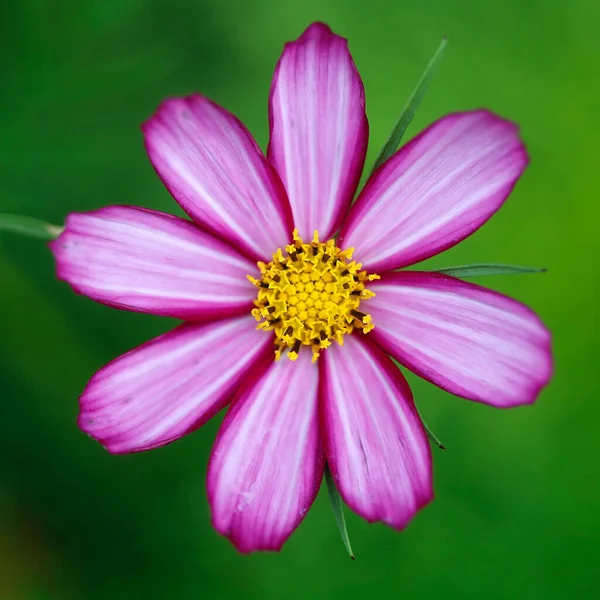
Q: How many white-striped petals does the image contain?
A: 8